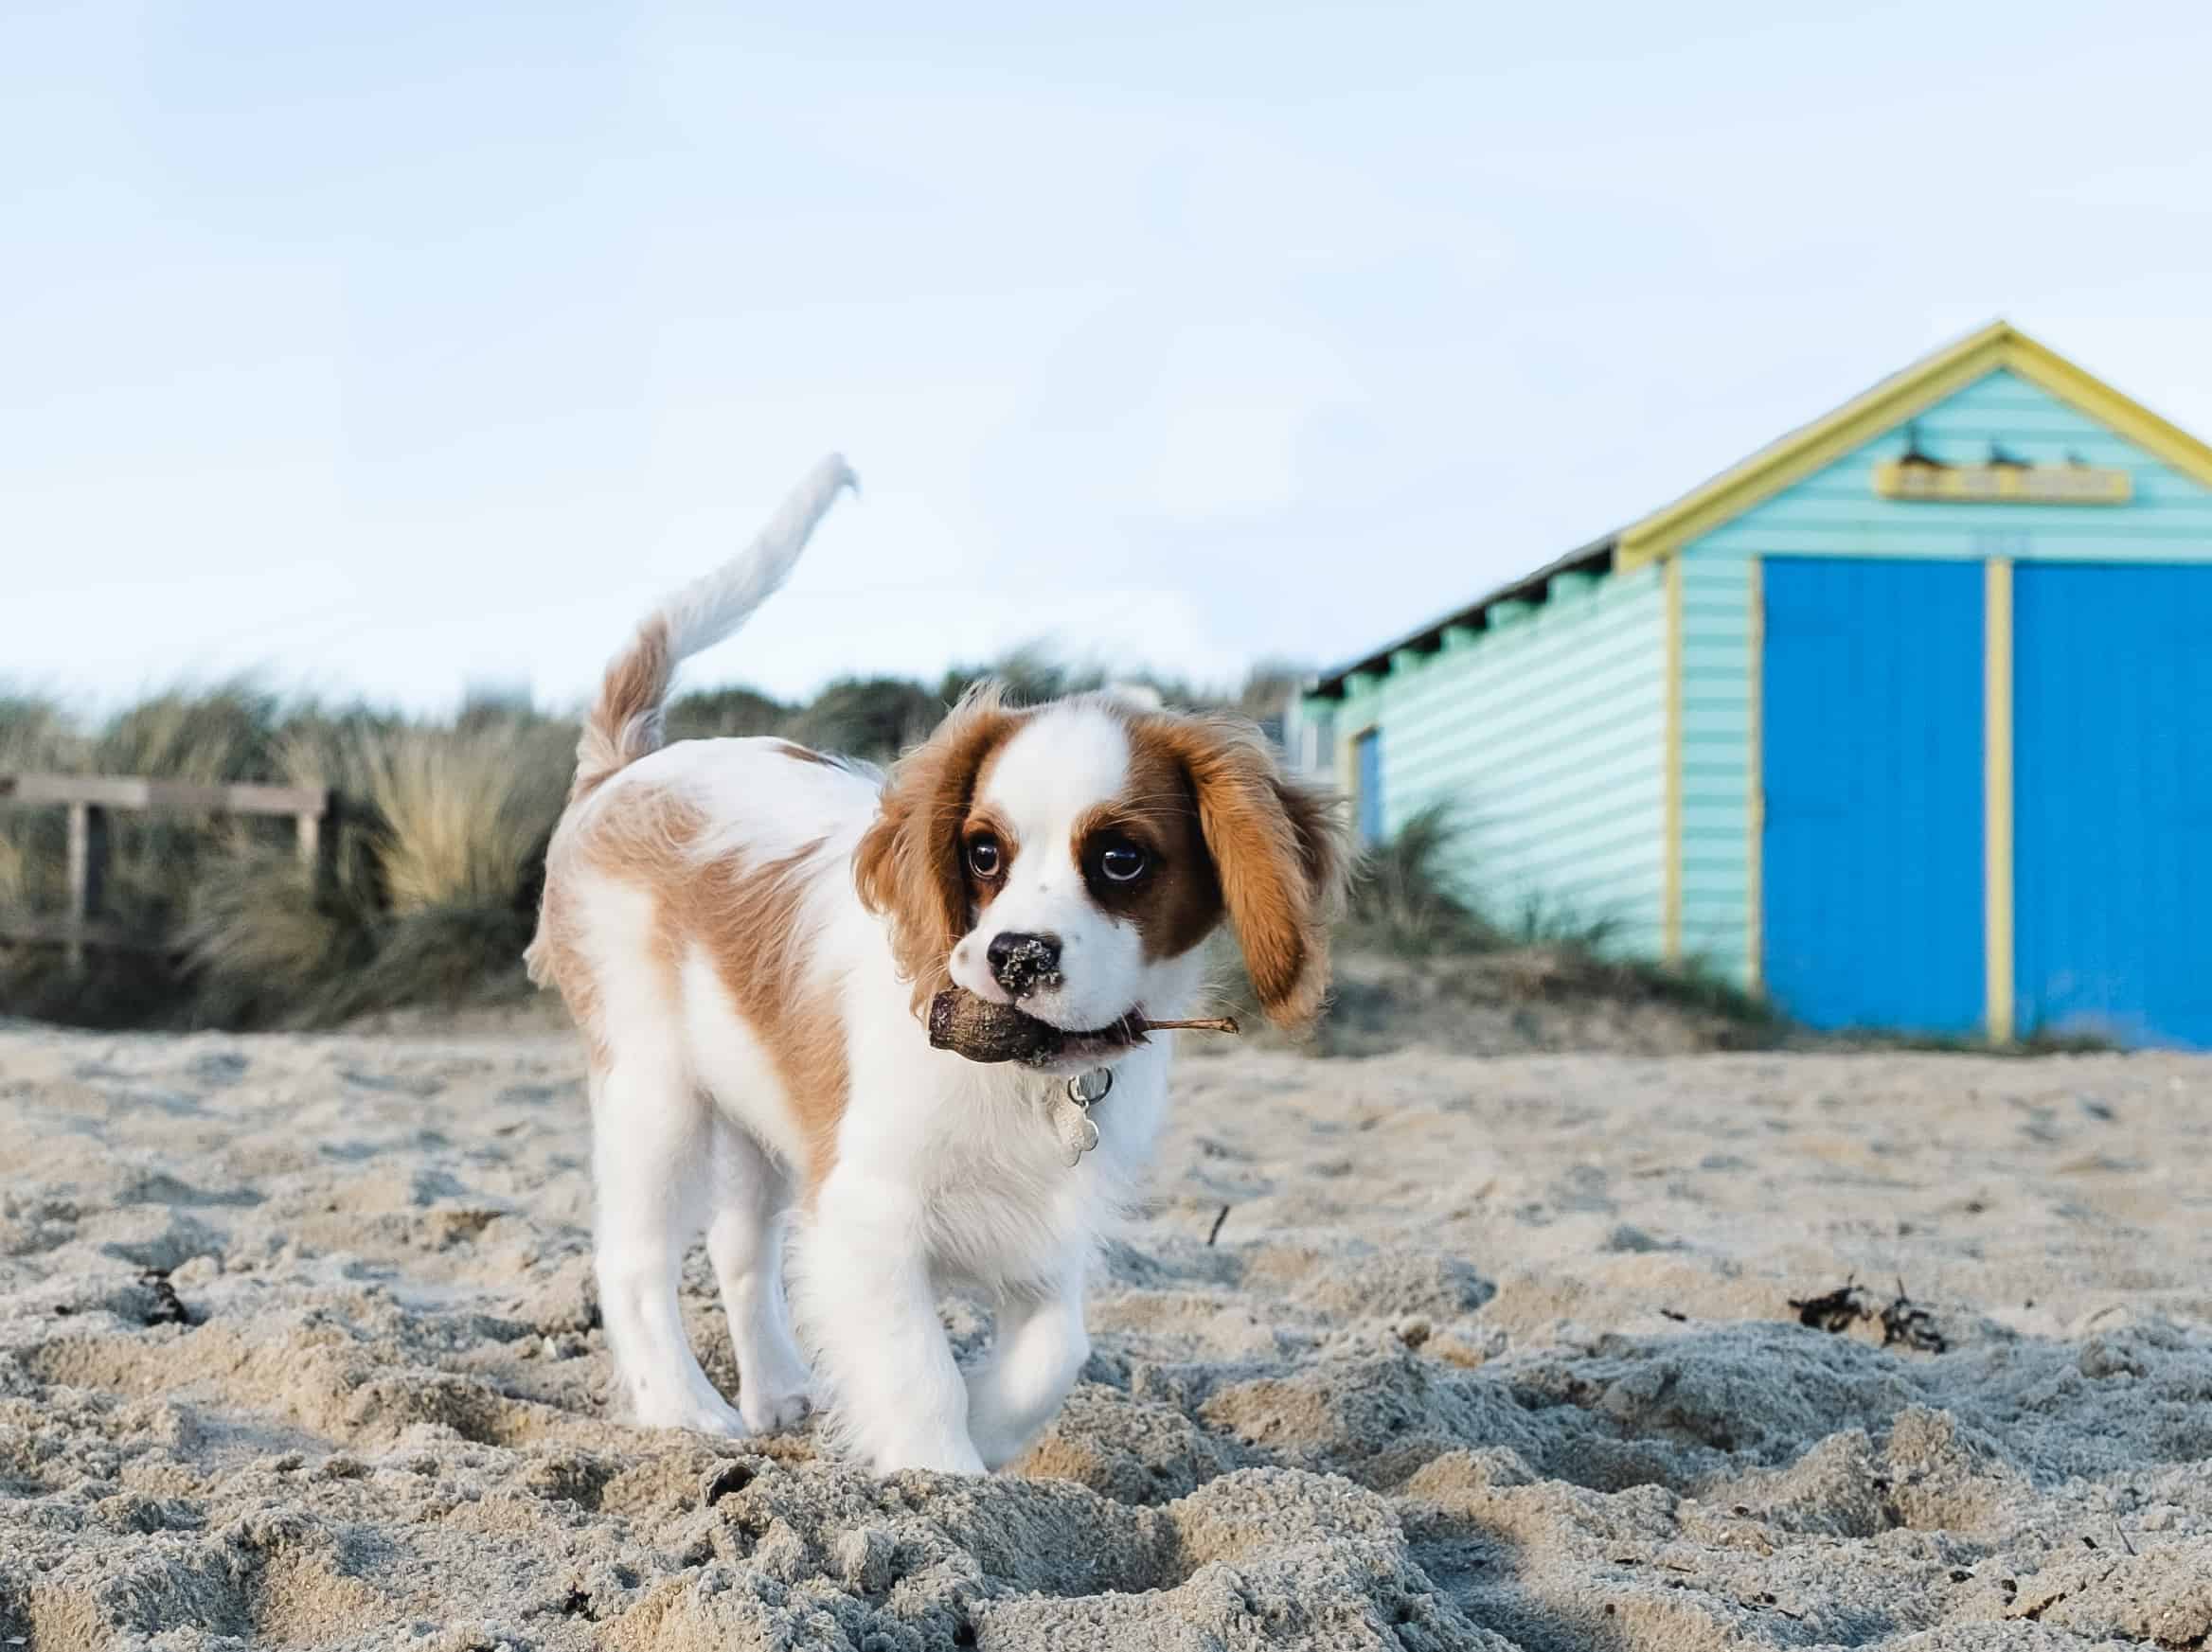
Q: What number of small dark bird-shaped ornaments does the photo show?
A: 3